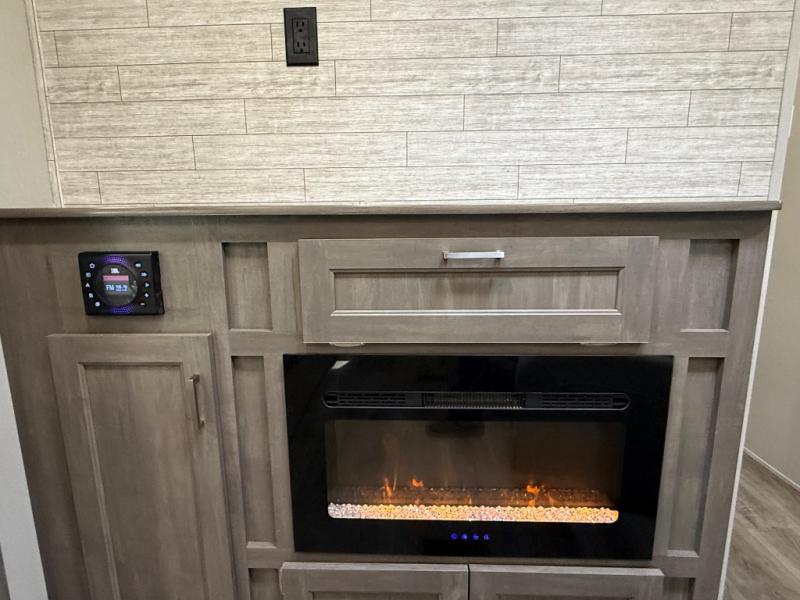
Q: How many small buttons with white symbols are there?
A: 10